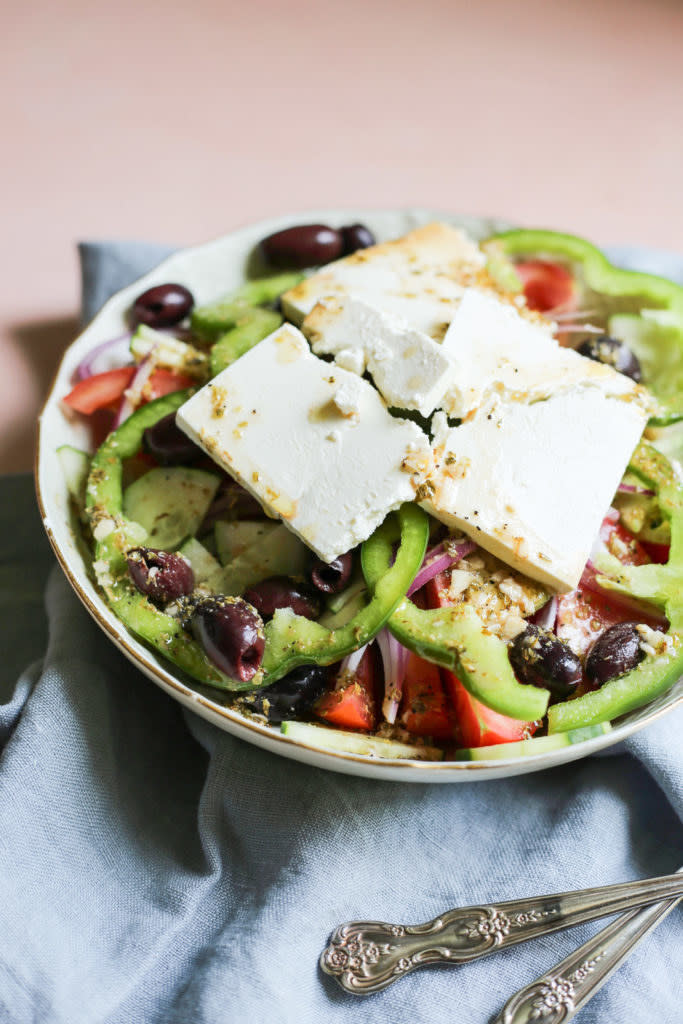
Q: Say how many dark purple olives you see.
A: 12